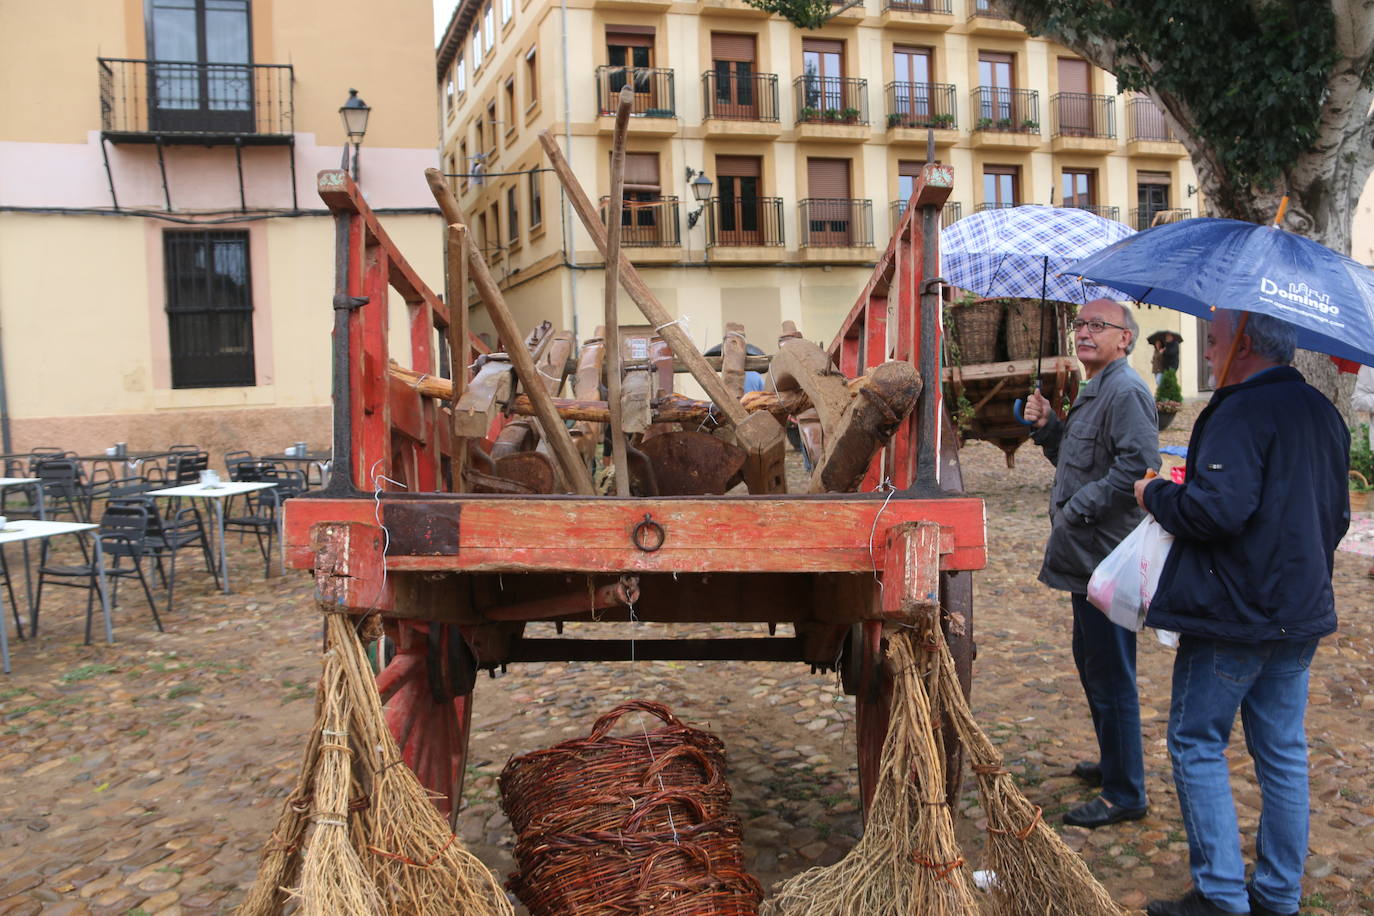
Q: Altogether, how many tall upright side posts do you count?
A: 2